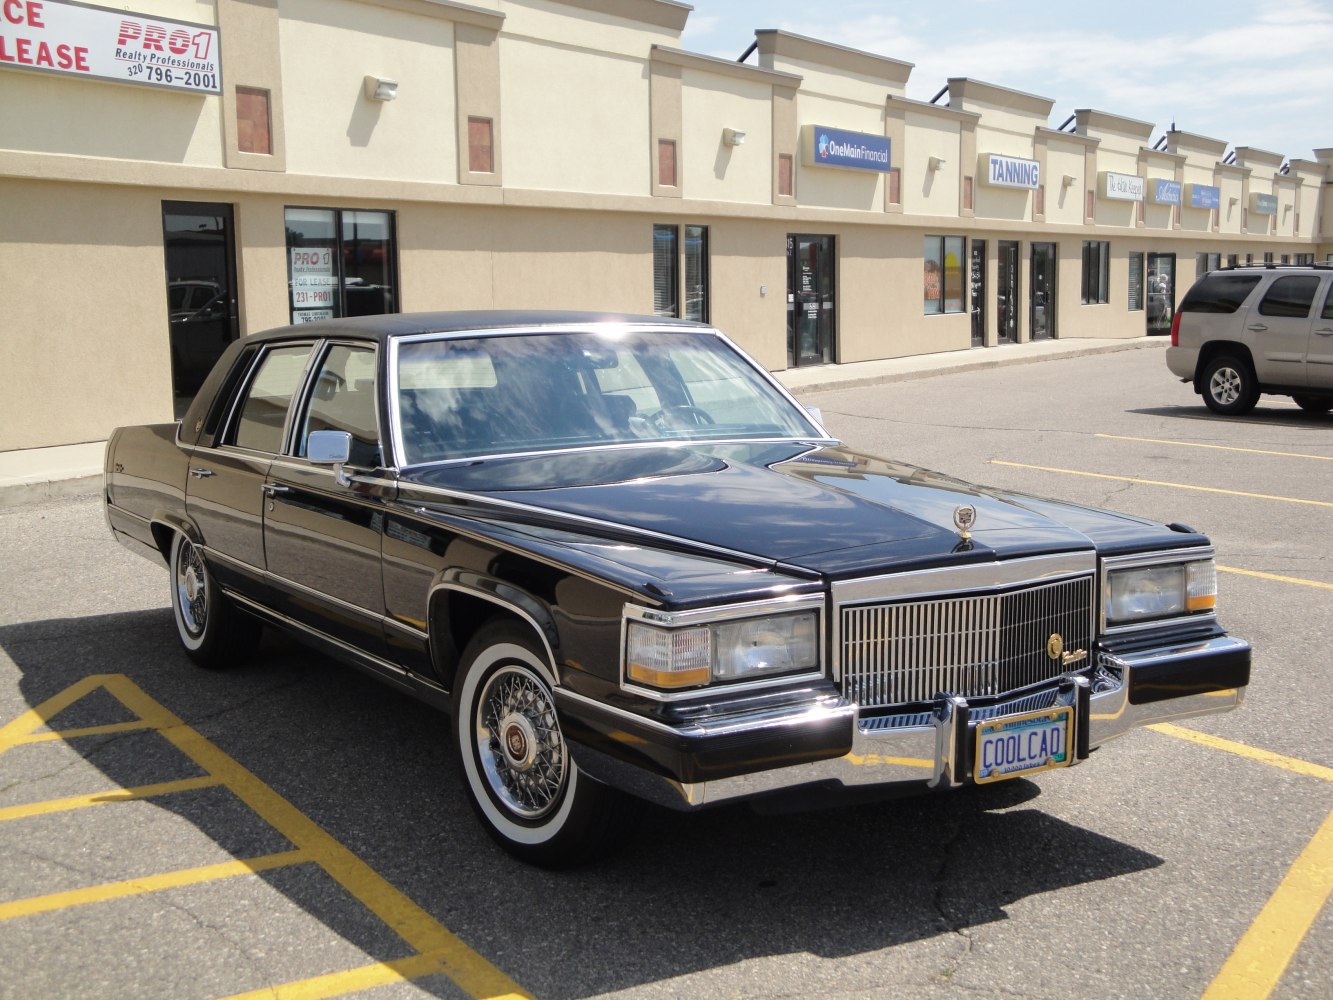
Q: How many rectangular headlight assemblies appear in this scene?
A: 2